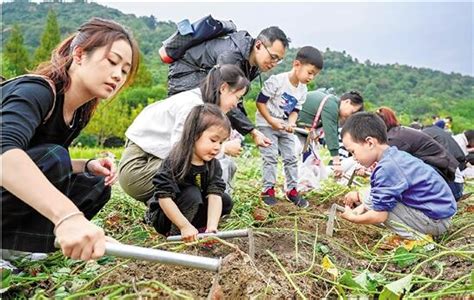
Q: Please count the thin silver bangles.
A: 1